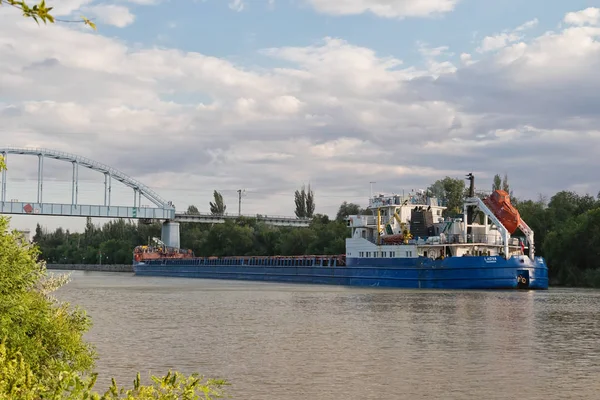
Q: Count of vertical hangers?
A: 10